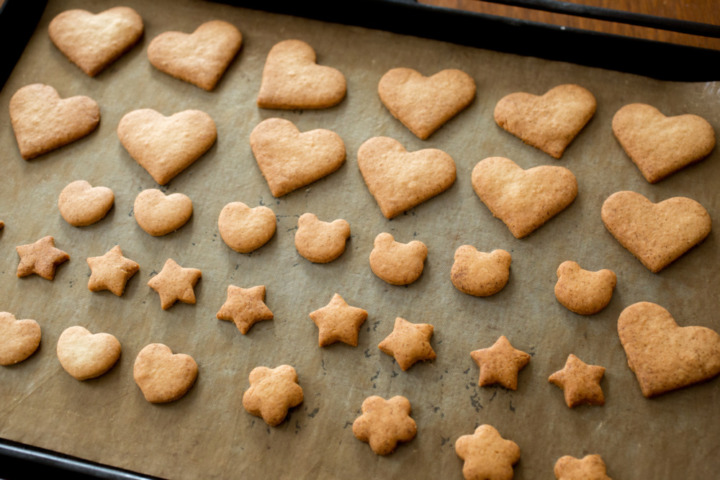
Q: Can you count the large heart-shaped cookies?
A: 13